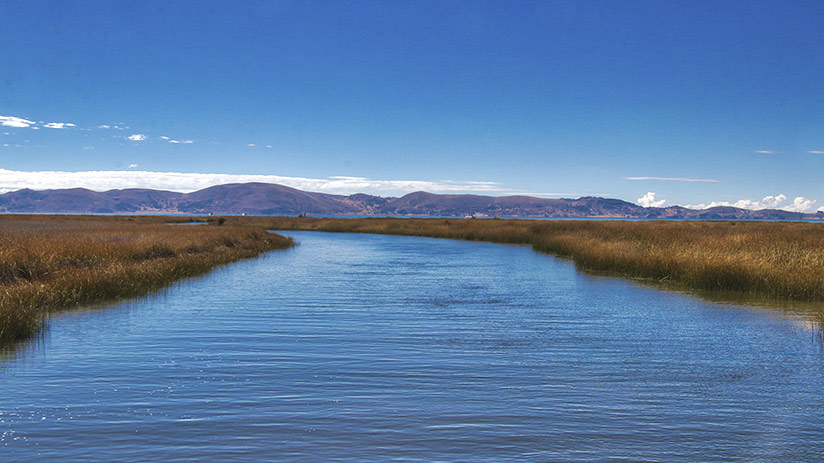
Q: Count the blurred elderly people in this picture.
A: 0